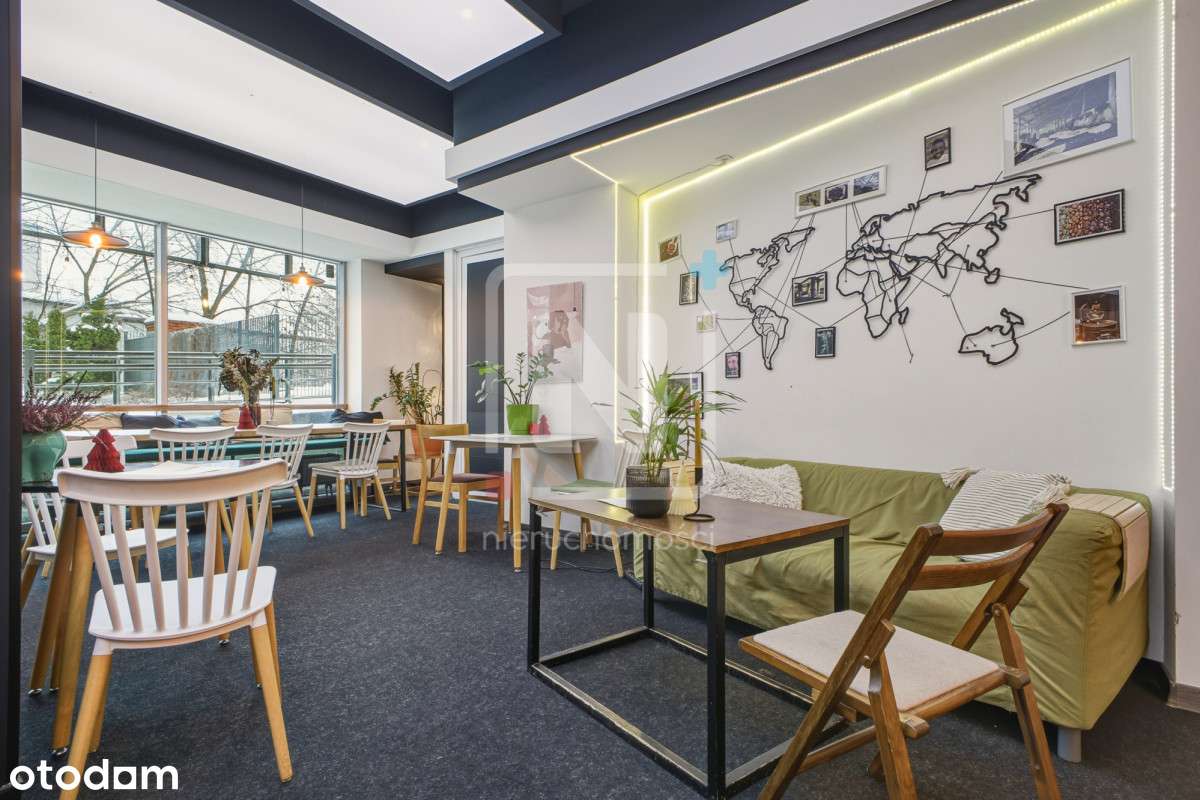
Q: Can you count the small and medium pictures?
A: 12